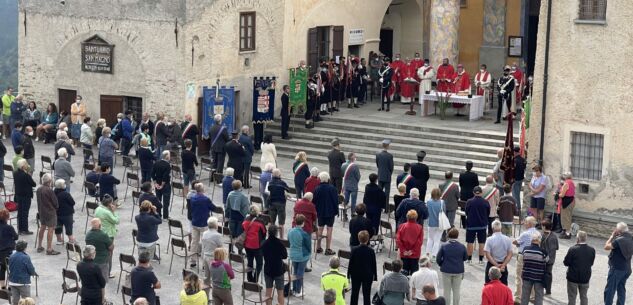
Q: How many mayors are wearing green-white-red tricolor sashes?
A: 7